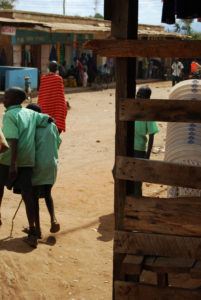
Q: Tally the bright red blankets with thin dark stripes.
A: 1